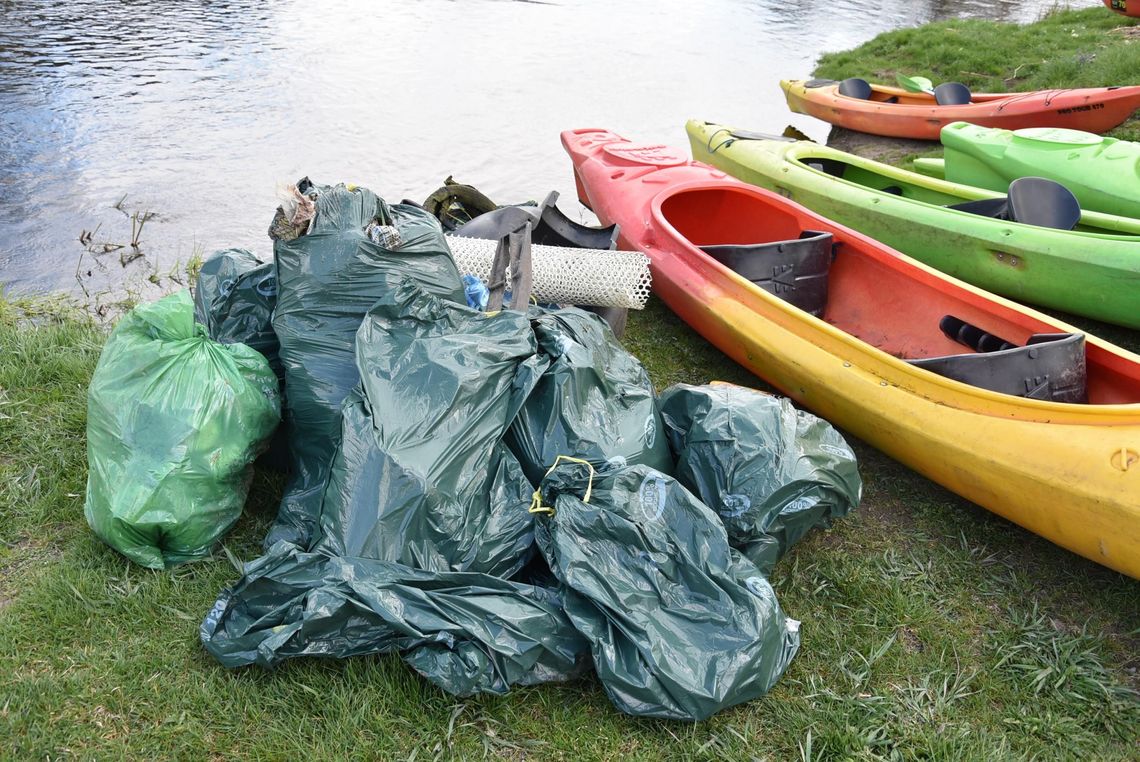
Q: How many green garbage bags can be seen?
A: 8